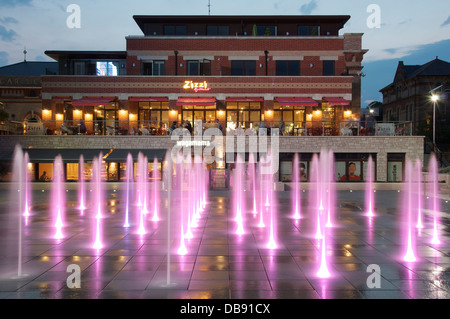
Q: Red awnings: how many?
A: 7